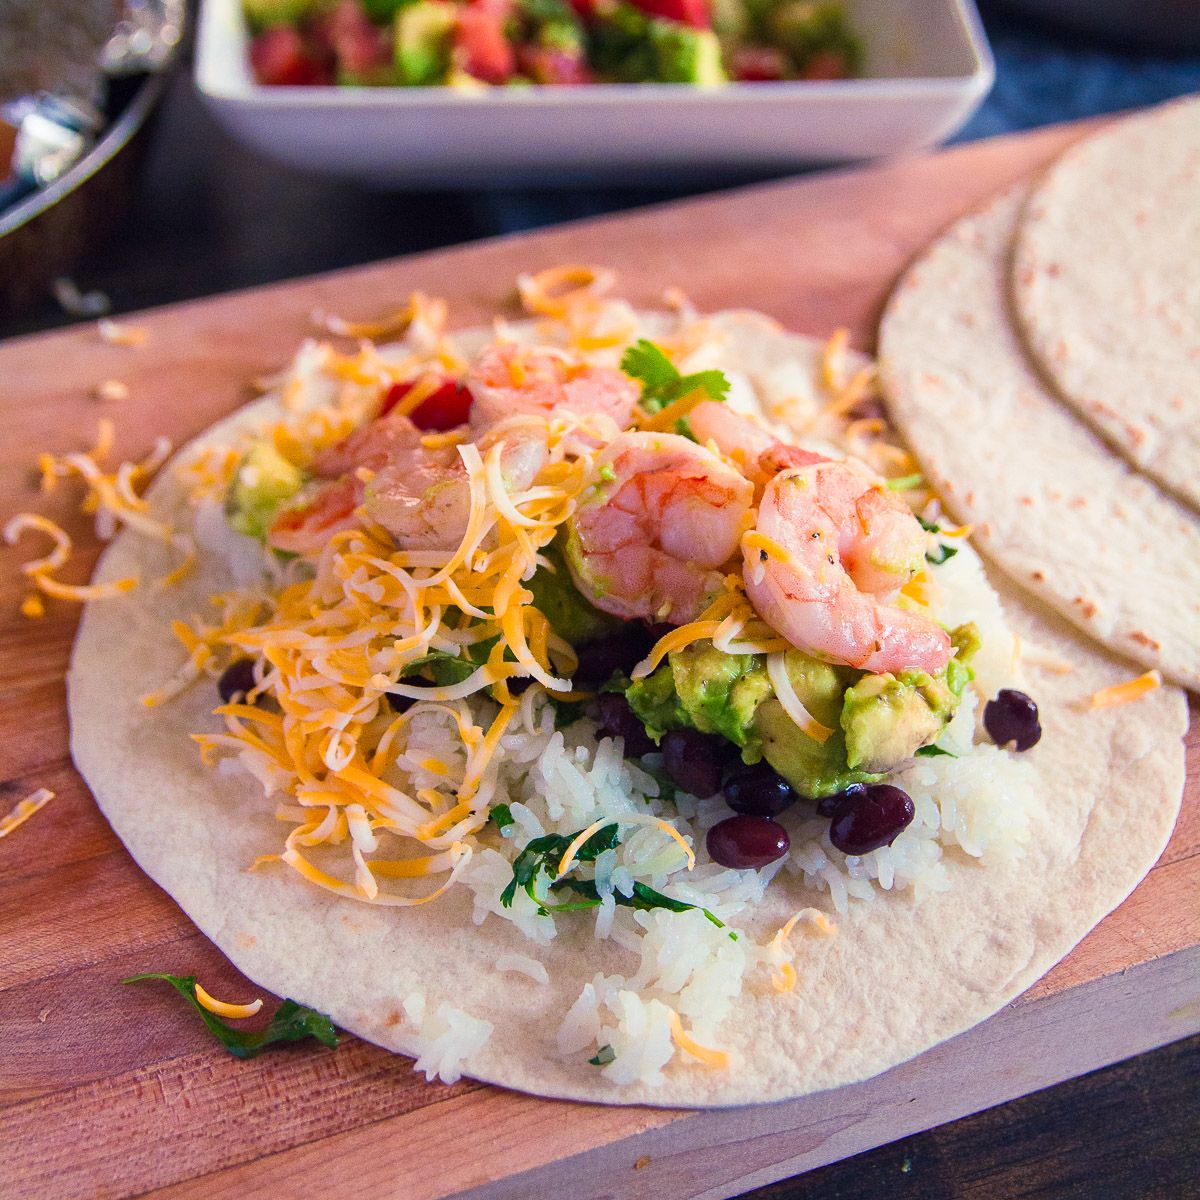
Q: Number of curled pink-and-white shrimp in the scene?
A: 5